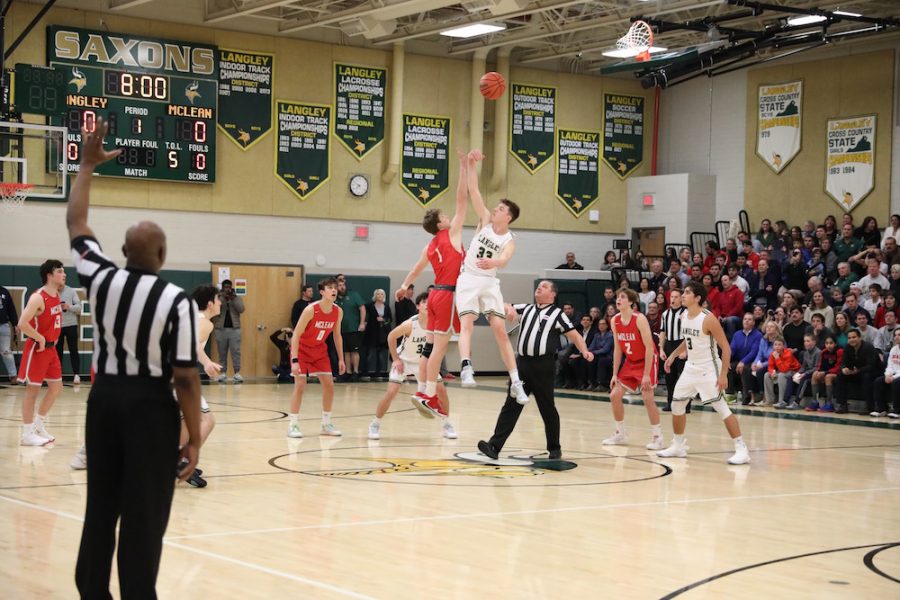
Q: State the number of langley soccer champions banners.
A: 1